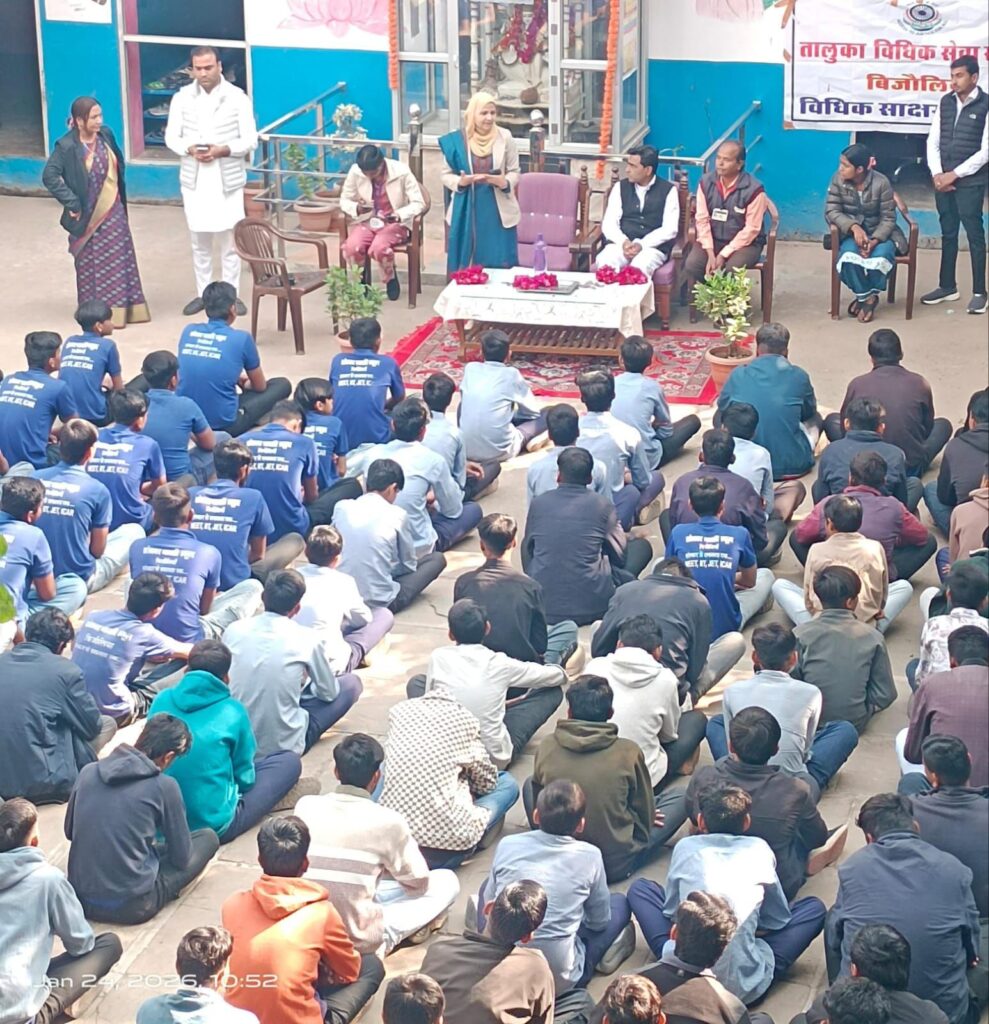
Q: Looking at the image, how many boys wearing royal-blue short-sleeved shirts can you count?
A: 14